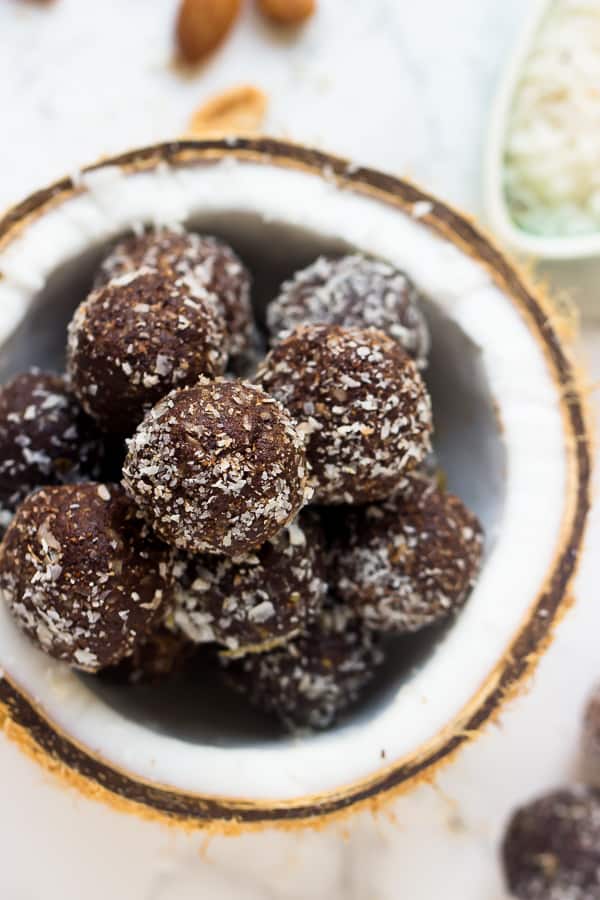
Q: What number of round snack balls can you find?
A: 13